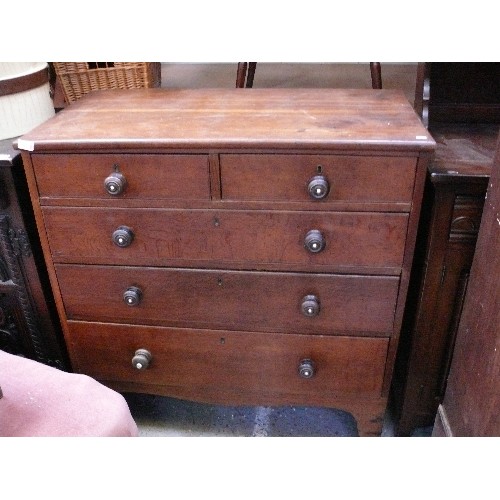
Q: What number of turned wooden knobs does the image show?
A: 8